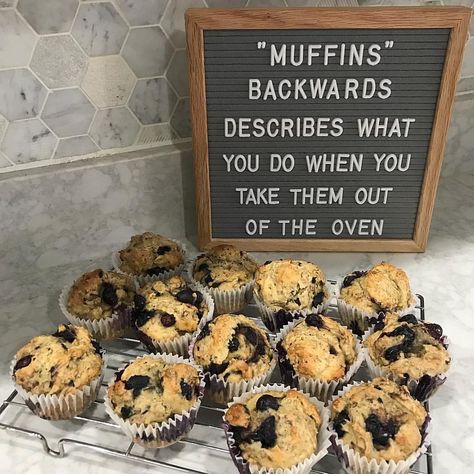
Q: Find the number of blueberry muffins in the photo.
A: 13